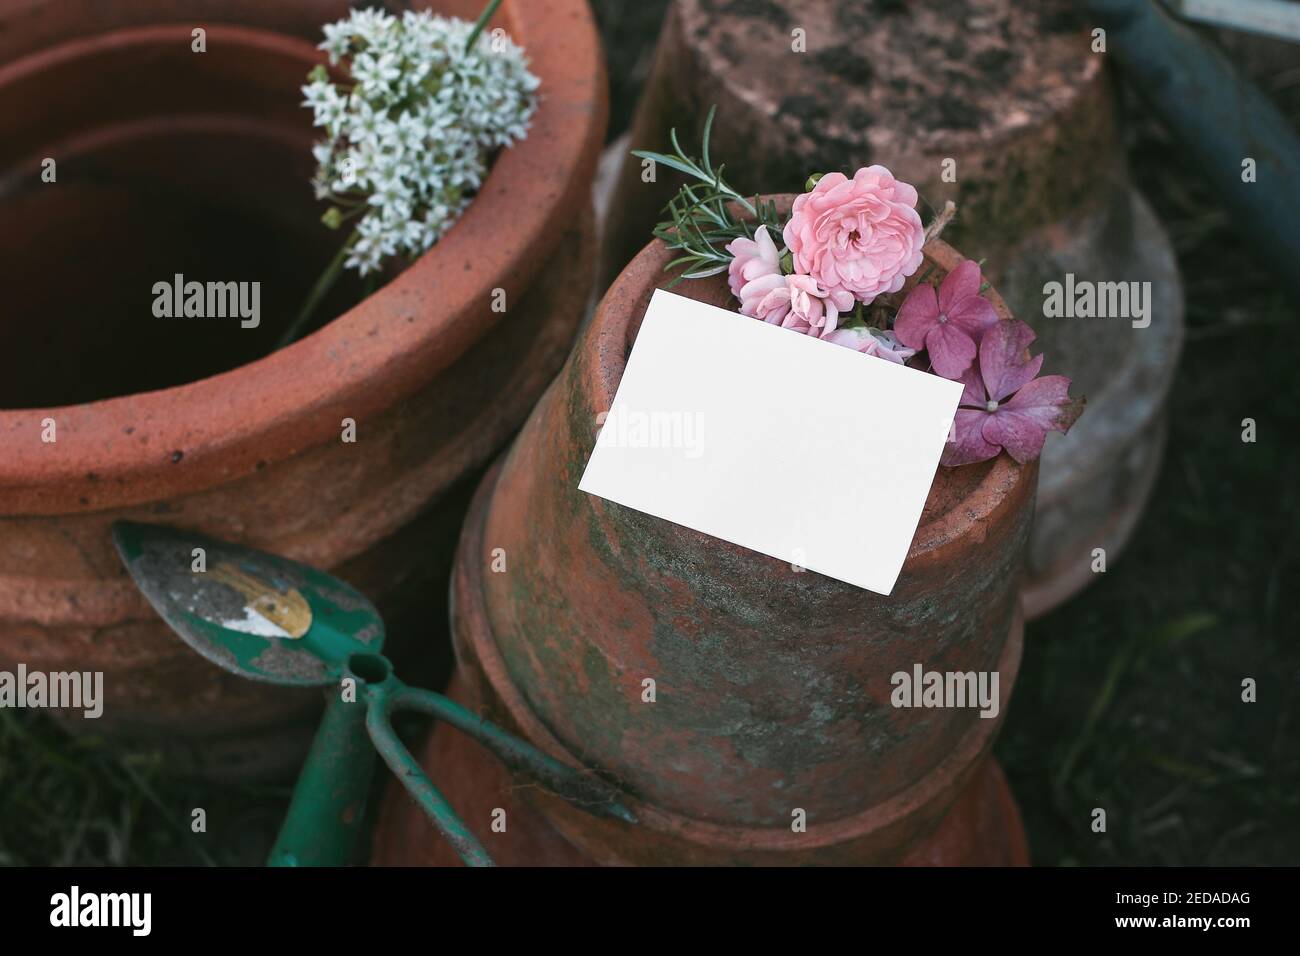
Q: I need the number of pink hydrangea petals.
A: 9